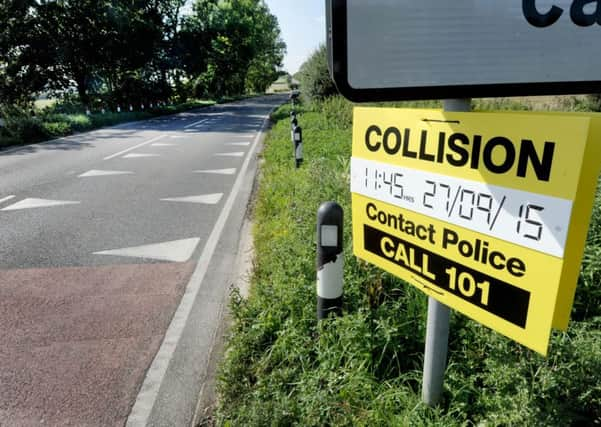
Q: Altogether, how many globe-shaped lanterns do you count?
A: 0